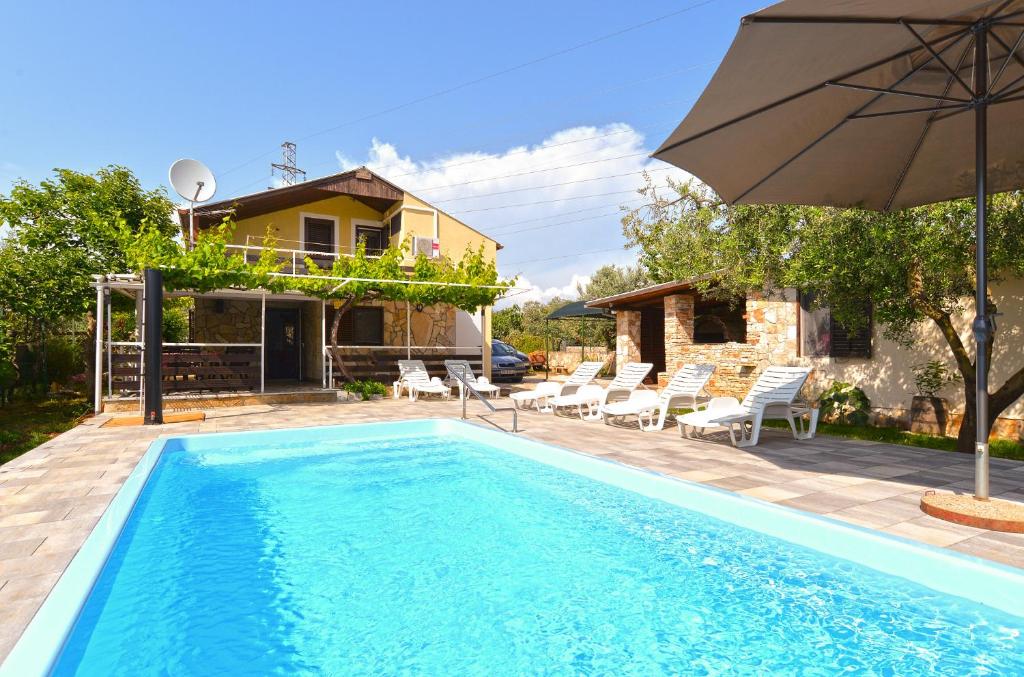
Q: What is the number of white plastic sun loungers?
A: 6